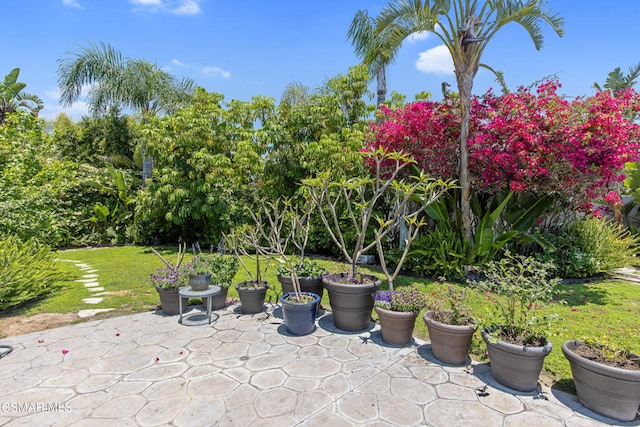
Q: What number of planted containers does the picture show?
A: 11